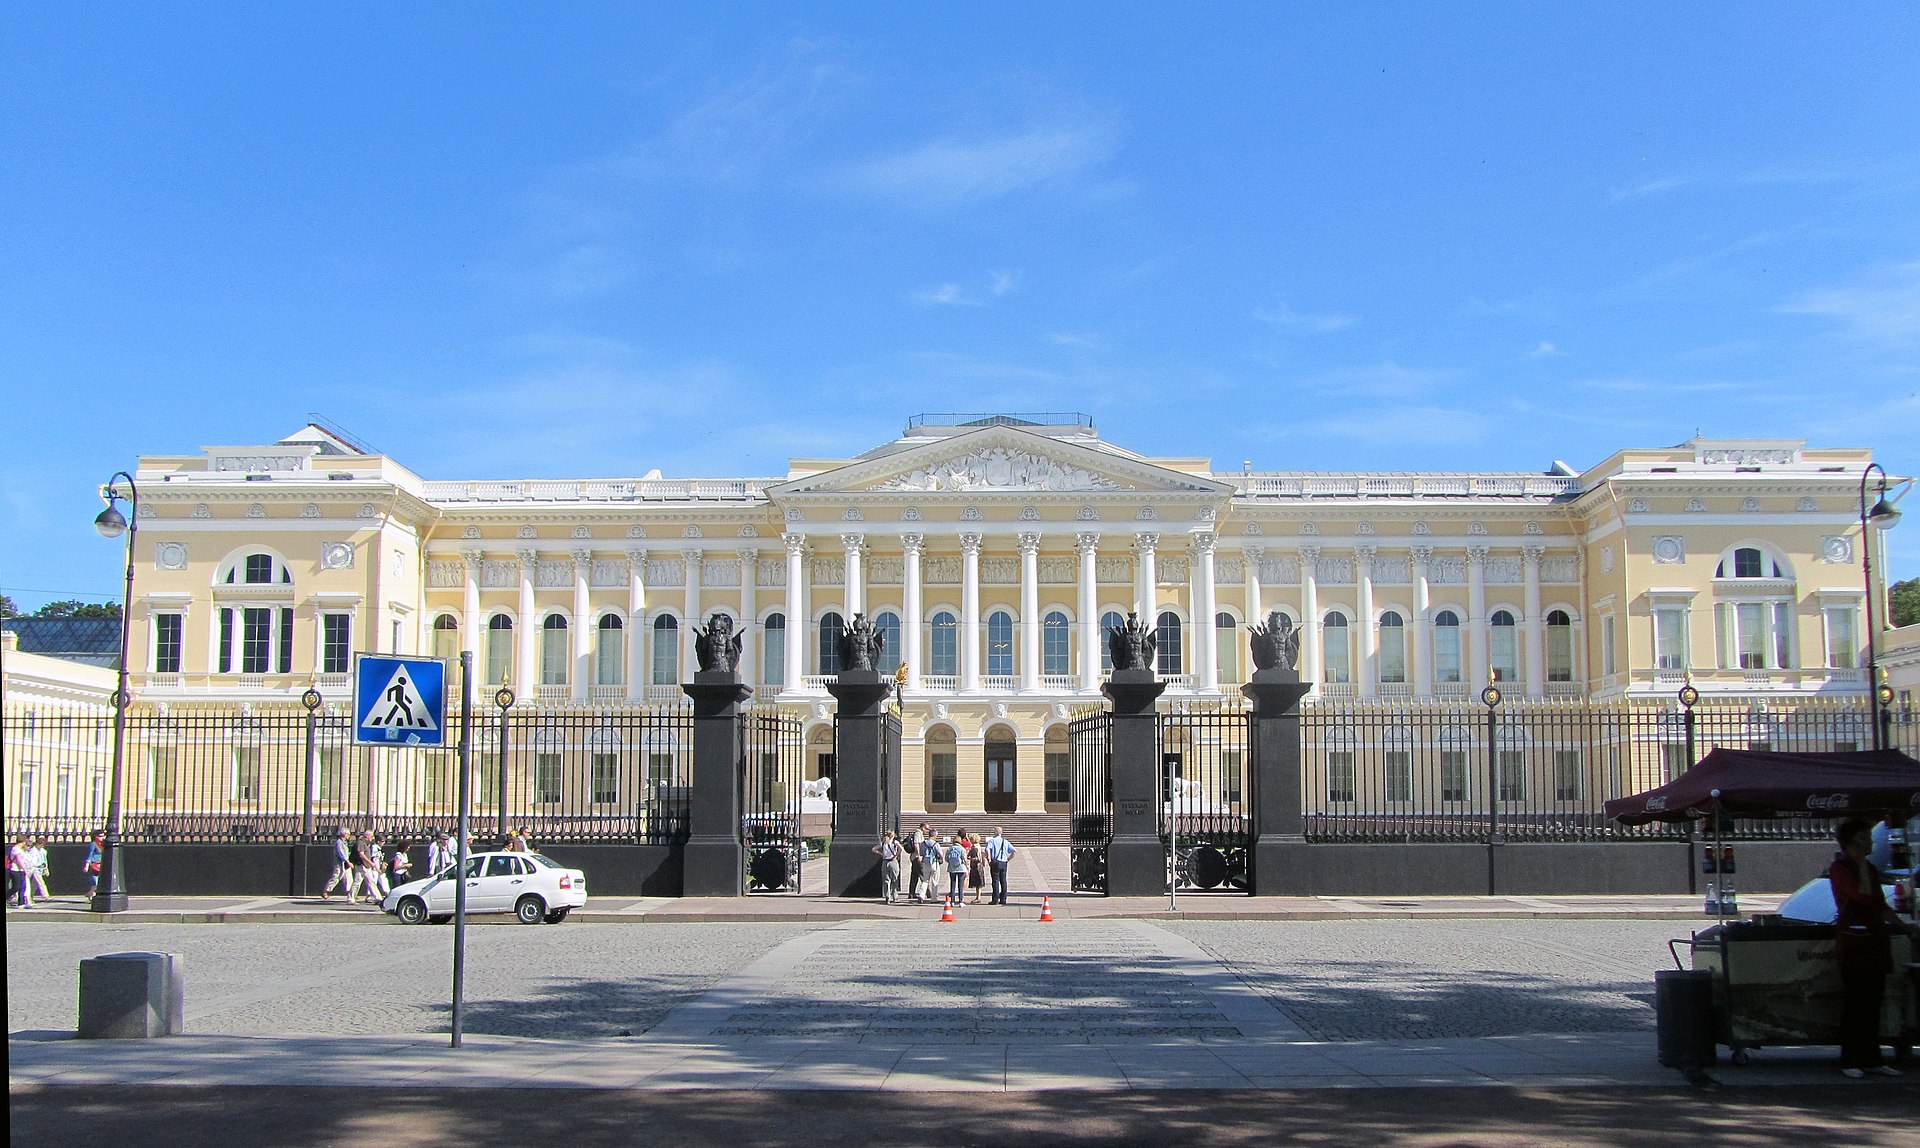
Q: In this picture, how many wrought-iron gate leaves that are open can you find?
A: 3